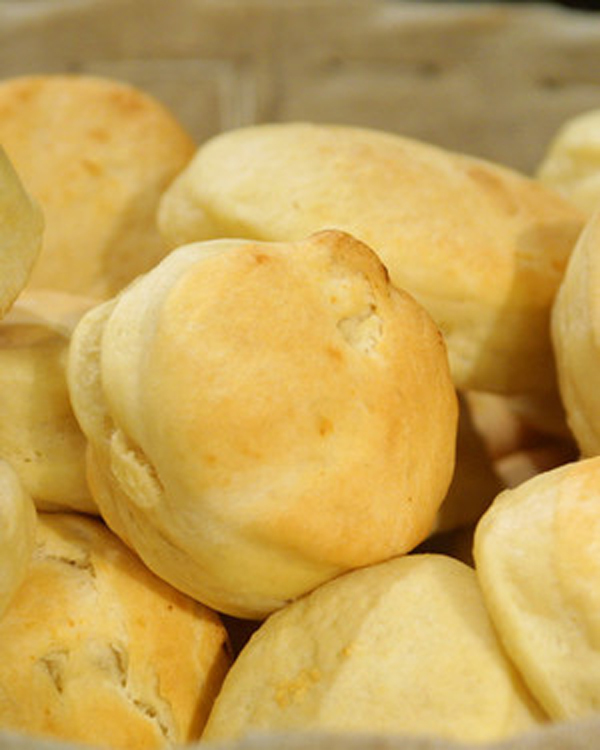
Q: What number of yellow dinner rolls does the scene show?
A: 11